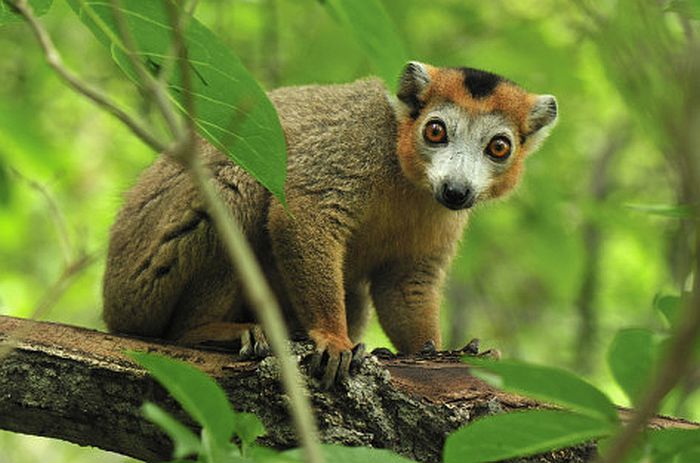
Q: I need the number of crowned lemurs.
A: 1